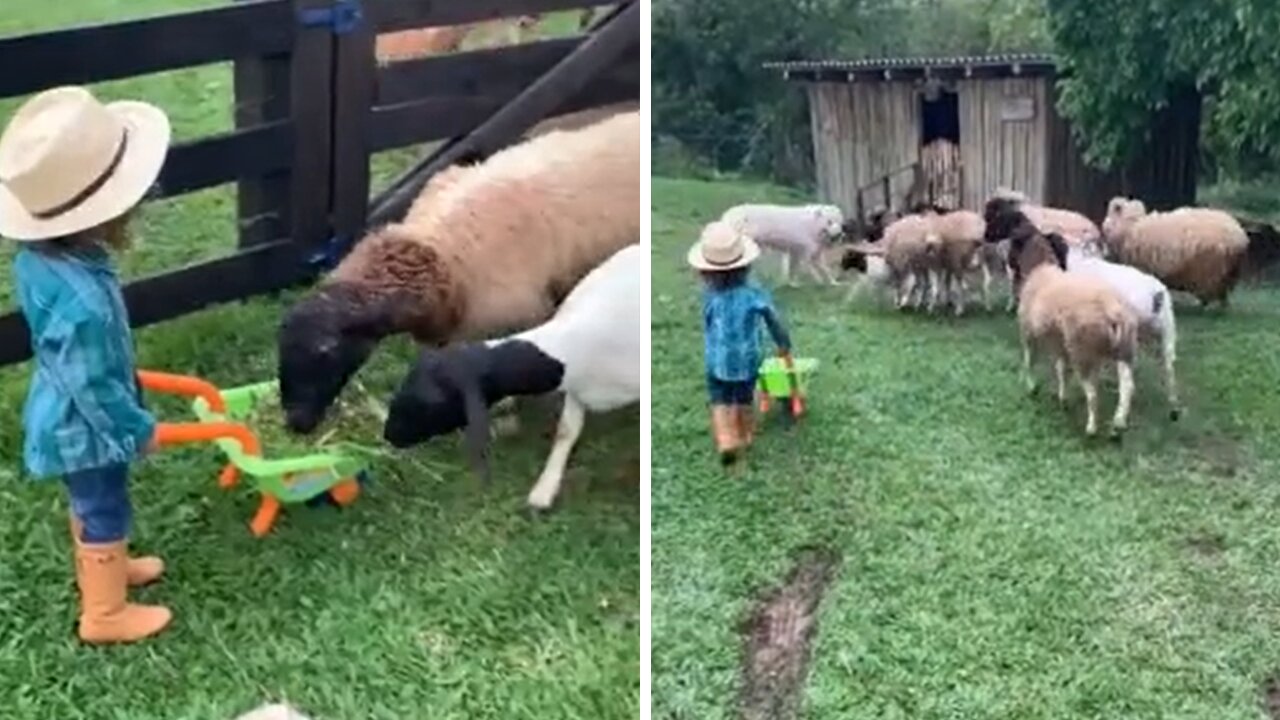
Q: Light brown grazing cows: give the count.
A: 0